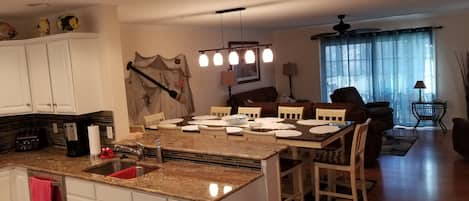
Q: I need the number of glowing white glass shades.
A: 5